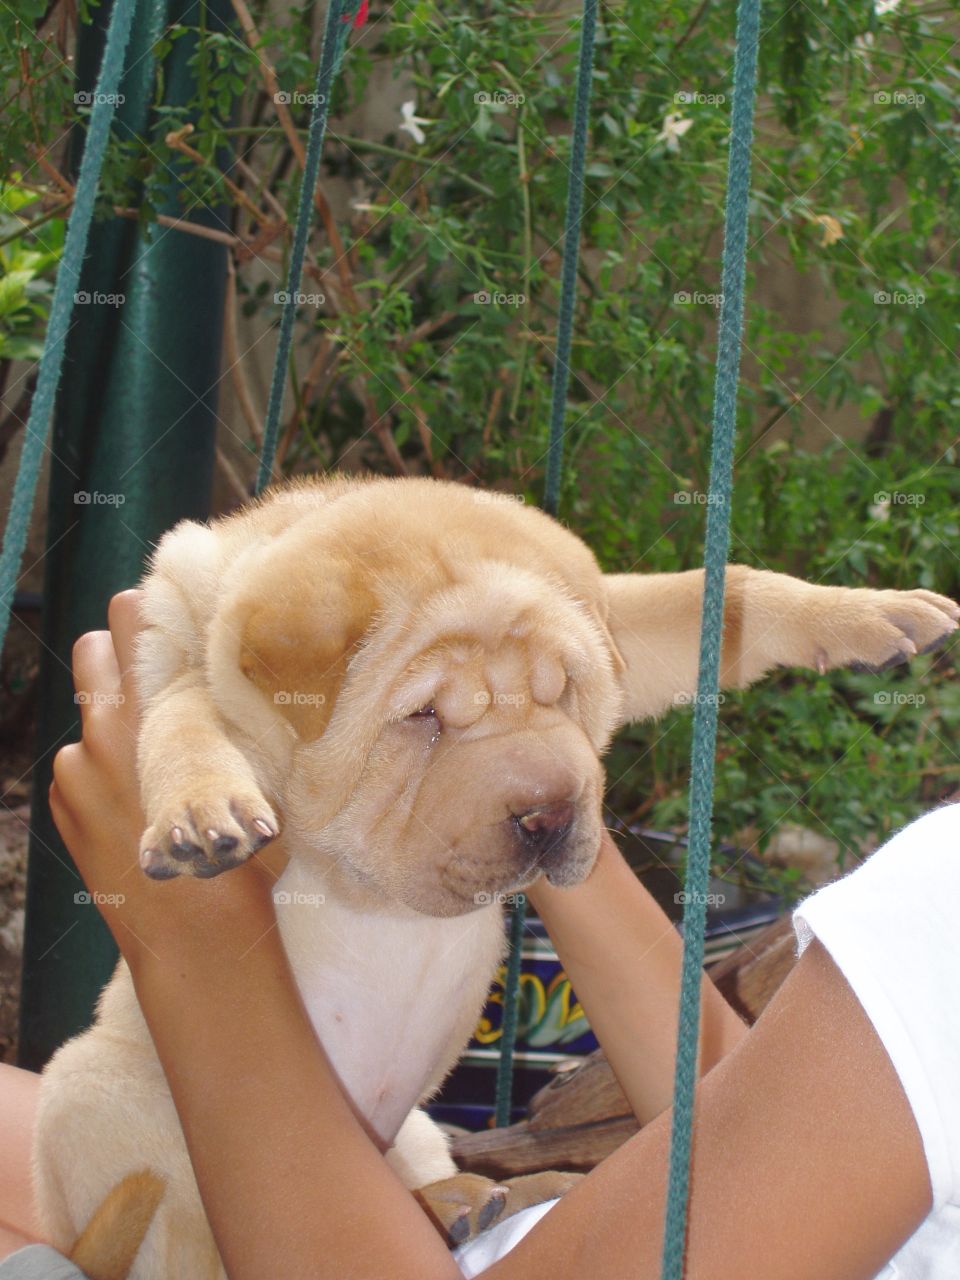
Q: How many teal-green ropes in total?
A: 4